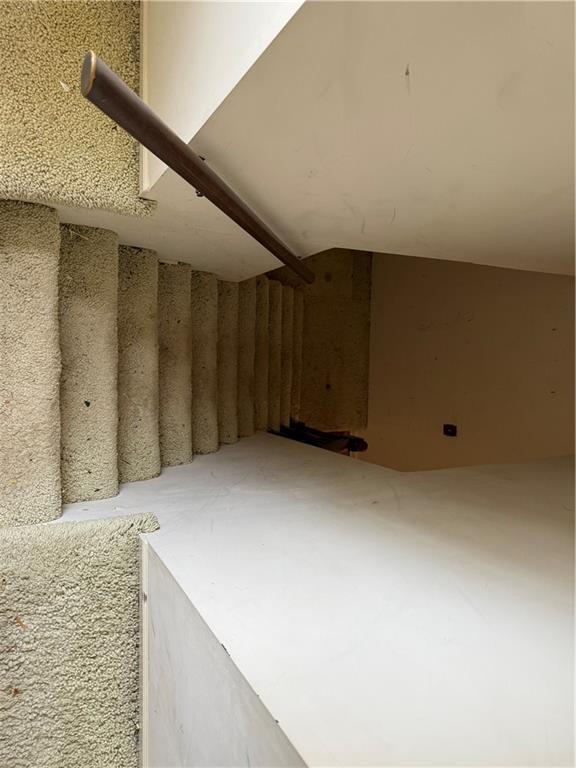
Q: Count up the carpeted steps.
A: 11